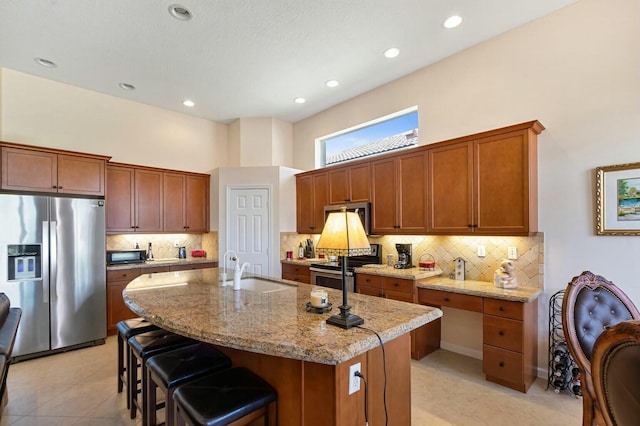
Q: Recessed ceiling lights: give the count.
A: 8